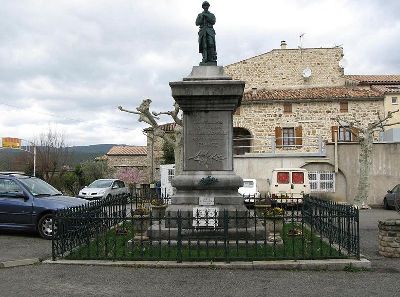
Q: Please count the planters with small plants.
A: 4